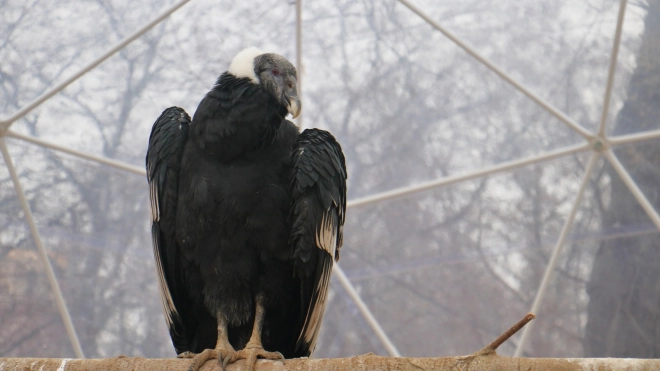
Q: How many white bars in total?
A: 11